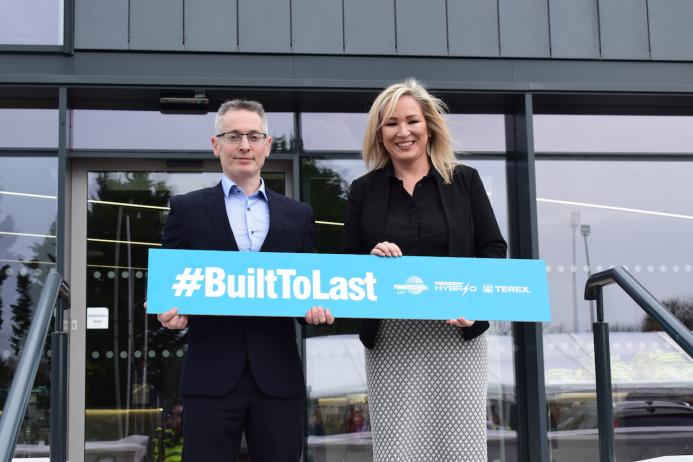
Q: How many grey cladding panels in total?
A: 12